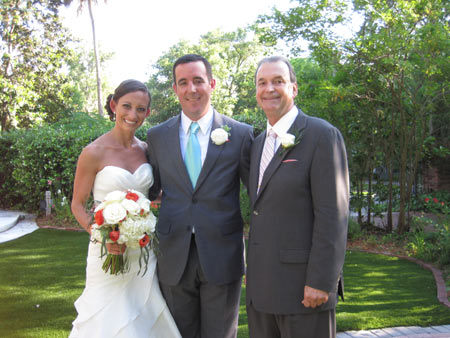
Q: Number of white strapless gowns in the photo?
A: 1